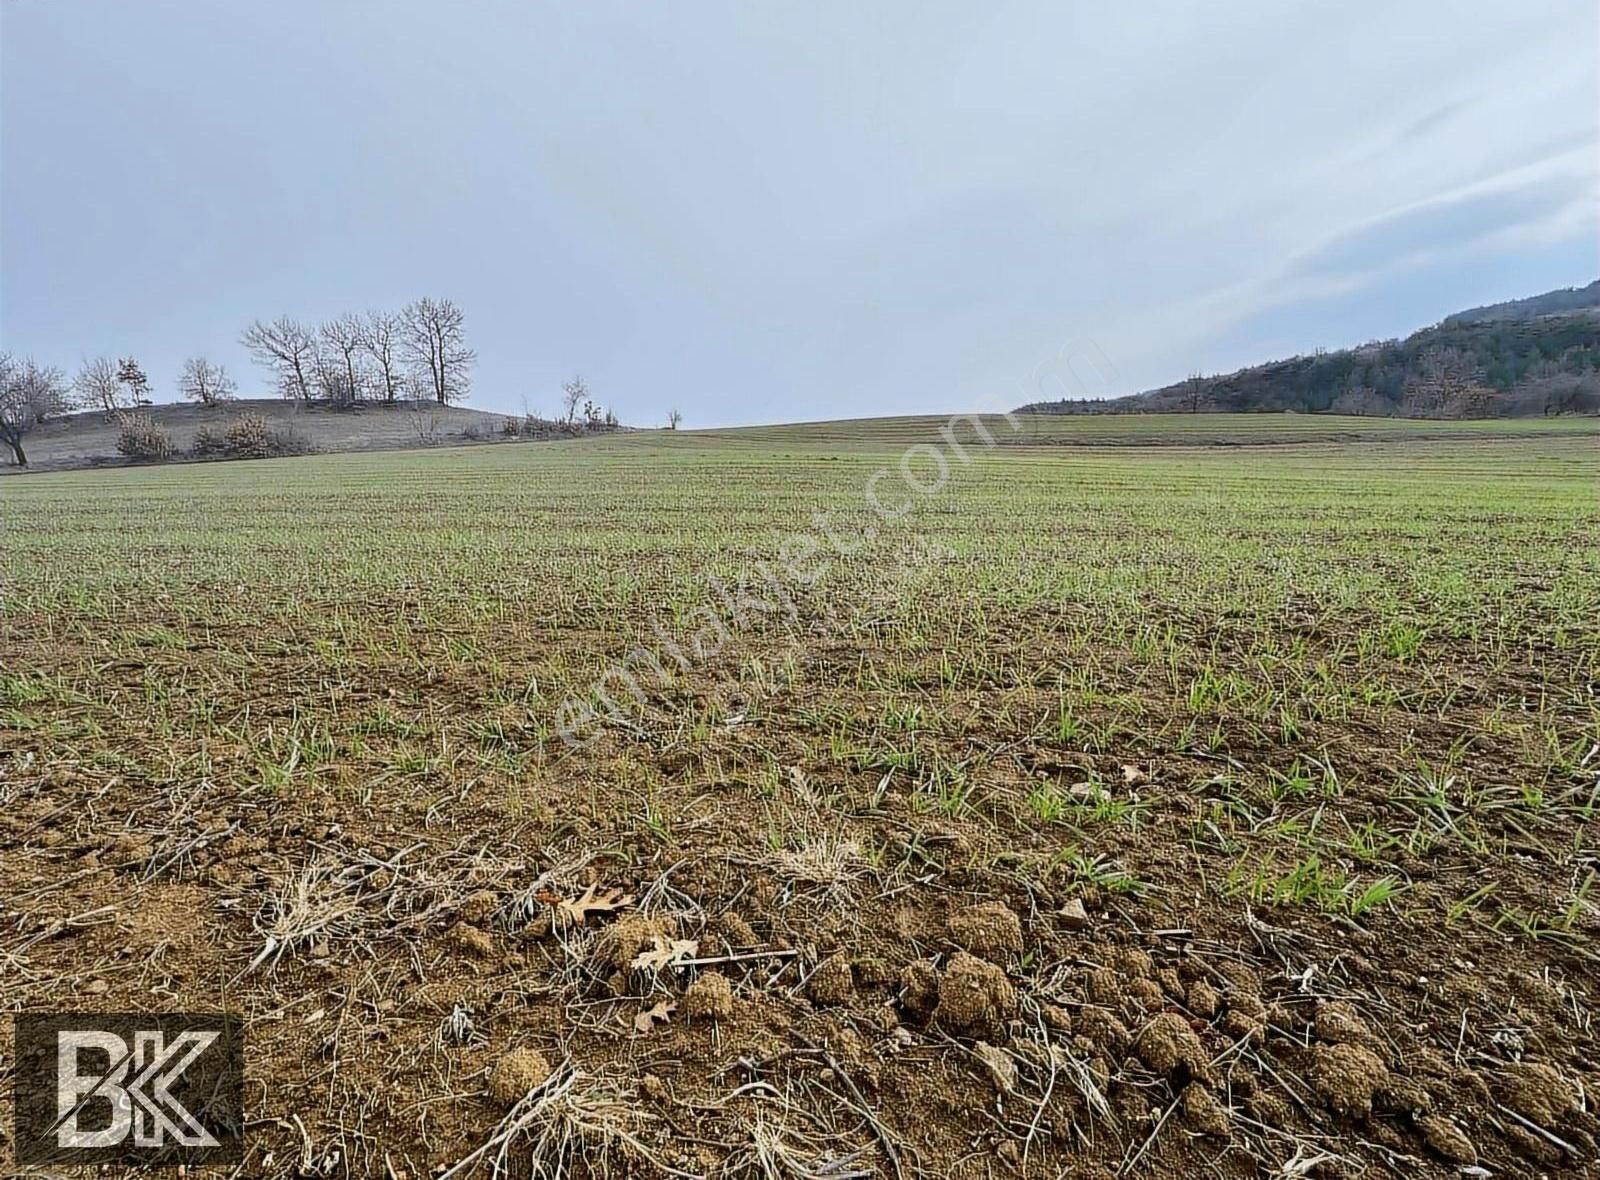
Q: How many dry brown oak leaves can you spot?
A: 3